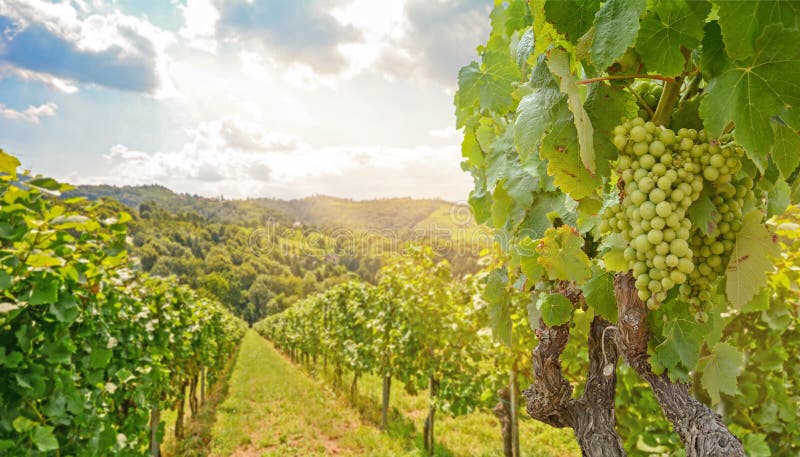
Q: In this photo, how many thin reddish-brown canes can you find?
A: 1